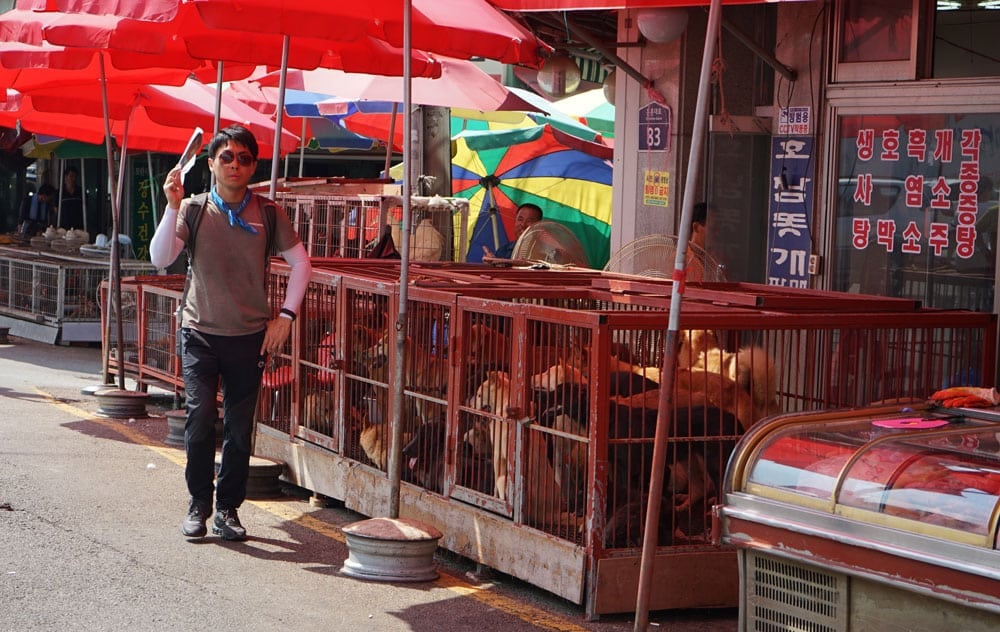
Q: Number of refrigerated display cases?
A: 1